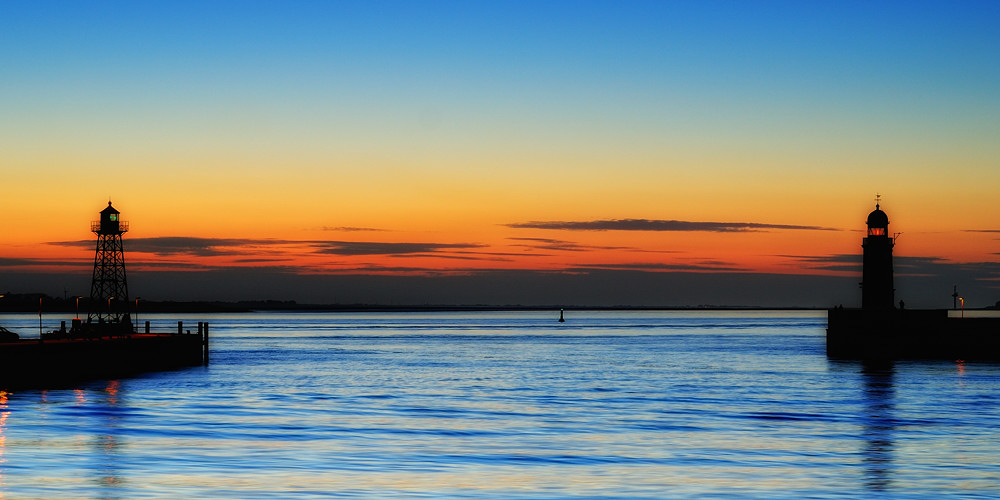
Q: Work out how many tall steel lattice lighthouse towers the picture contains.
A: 1